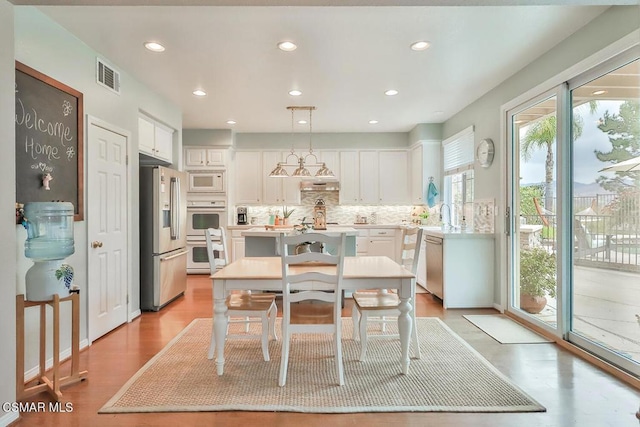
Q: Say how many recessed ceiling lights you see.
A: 9